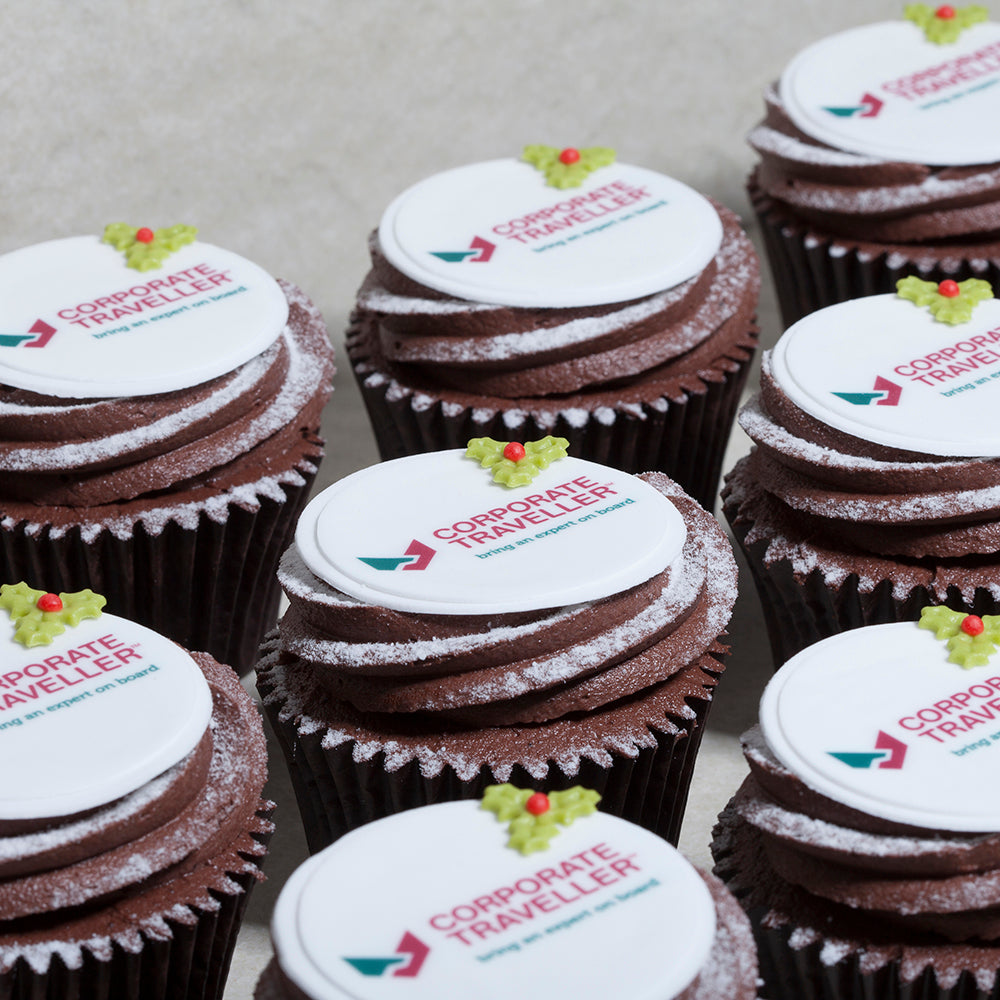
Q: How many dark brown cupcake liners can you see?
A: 7